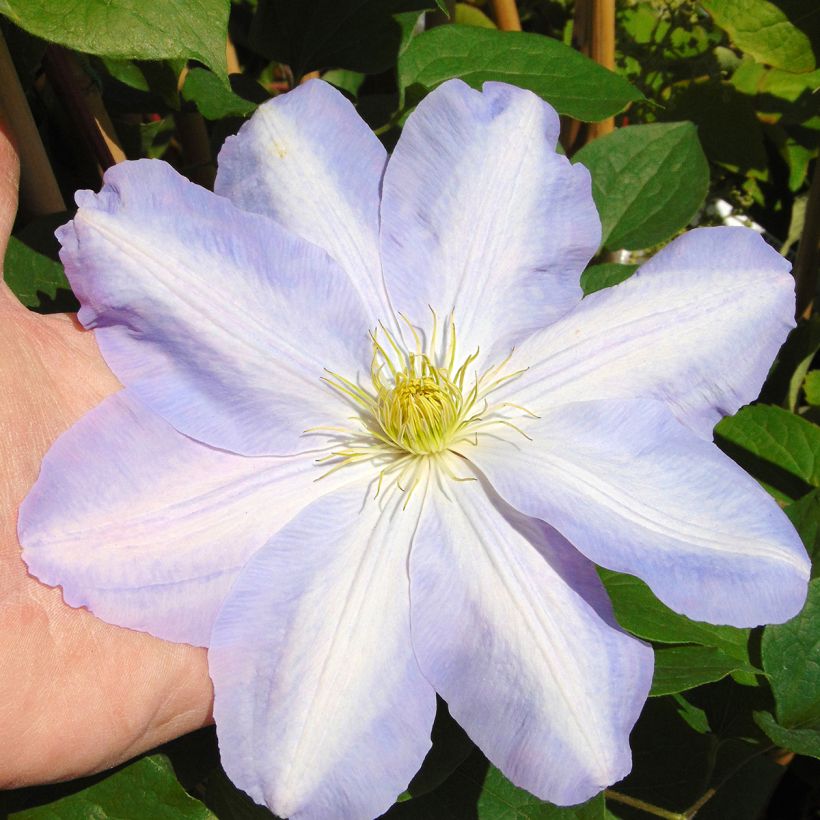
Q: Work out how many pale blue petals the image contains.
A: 8